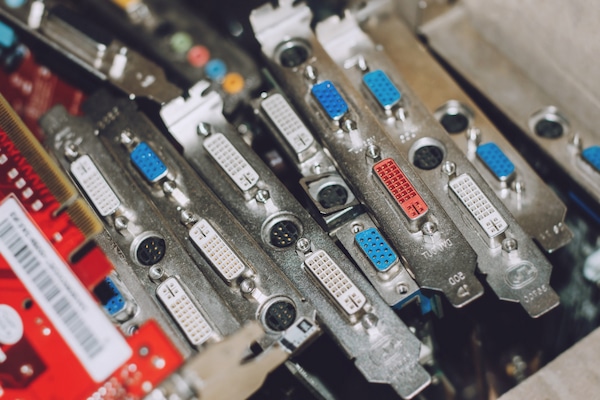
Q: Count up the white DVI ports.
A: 7